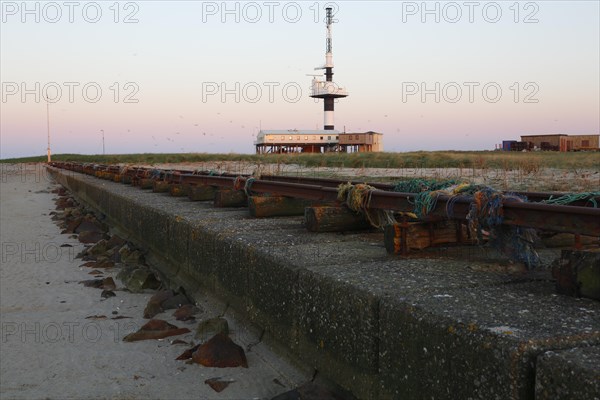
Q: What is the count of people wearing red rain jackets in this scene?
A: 0